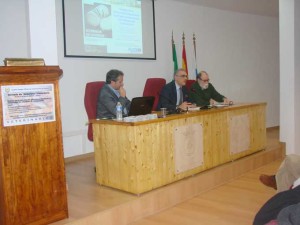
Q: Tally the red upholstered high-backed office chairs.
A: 3